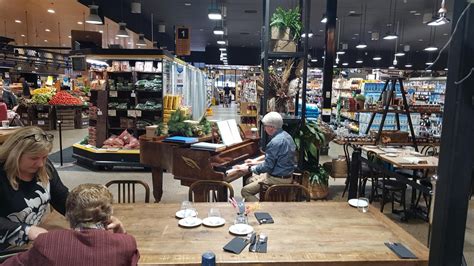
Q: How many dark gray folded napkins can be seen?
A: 4